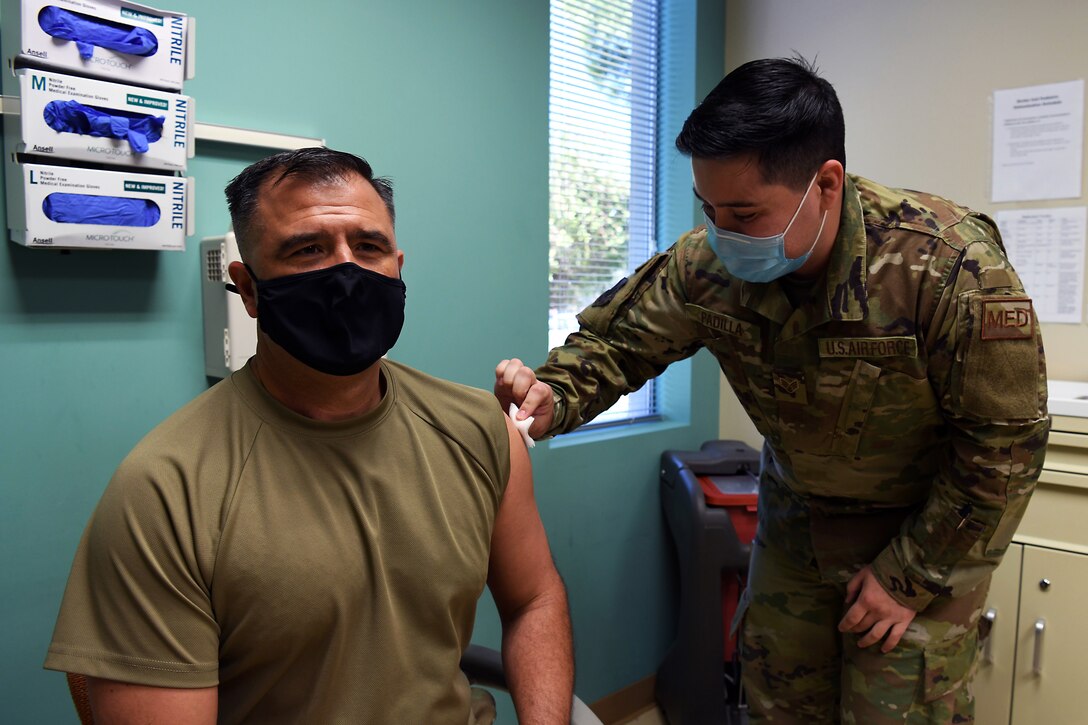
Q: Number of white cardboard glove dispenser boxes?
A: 3